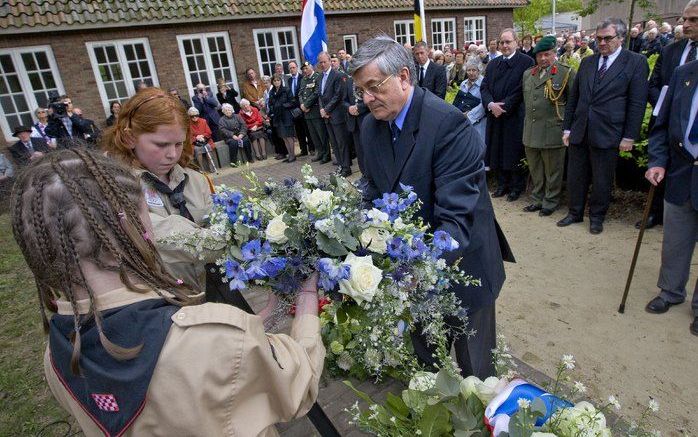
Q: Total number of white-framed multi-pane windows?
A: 7